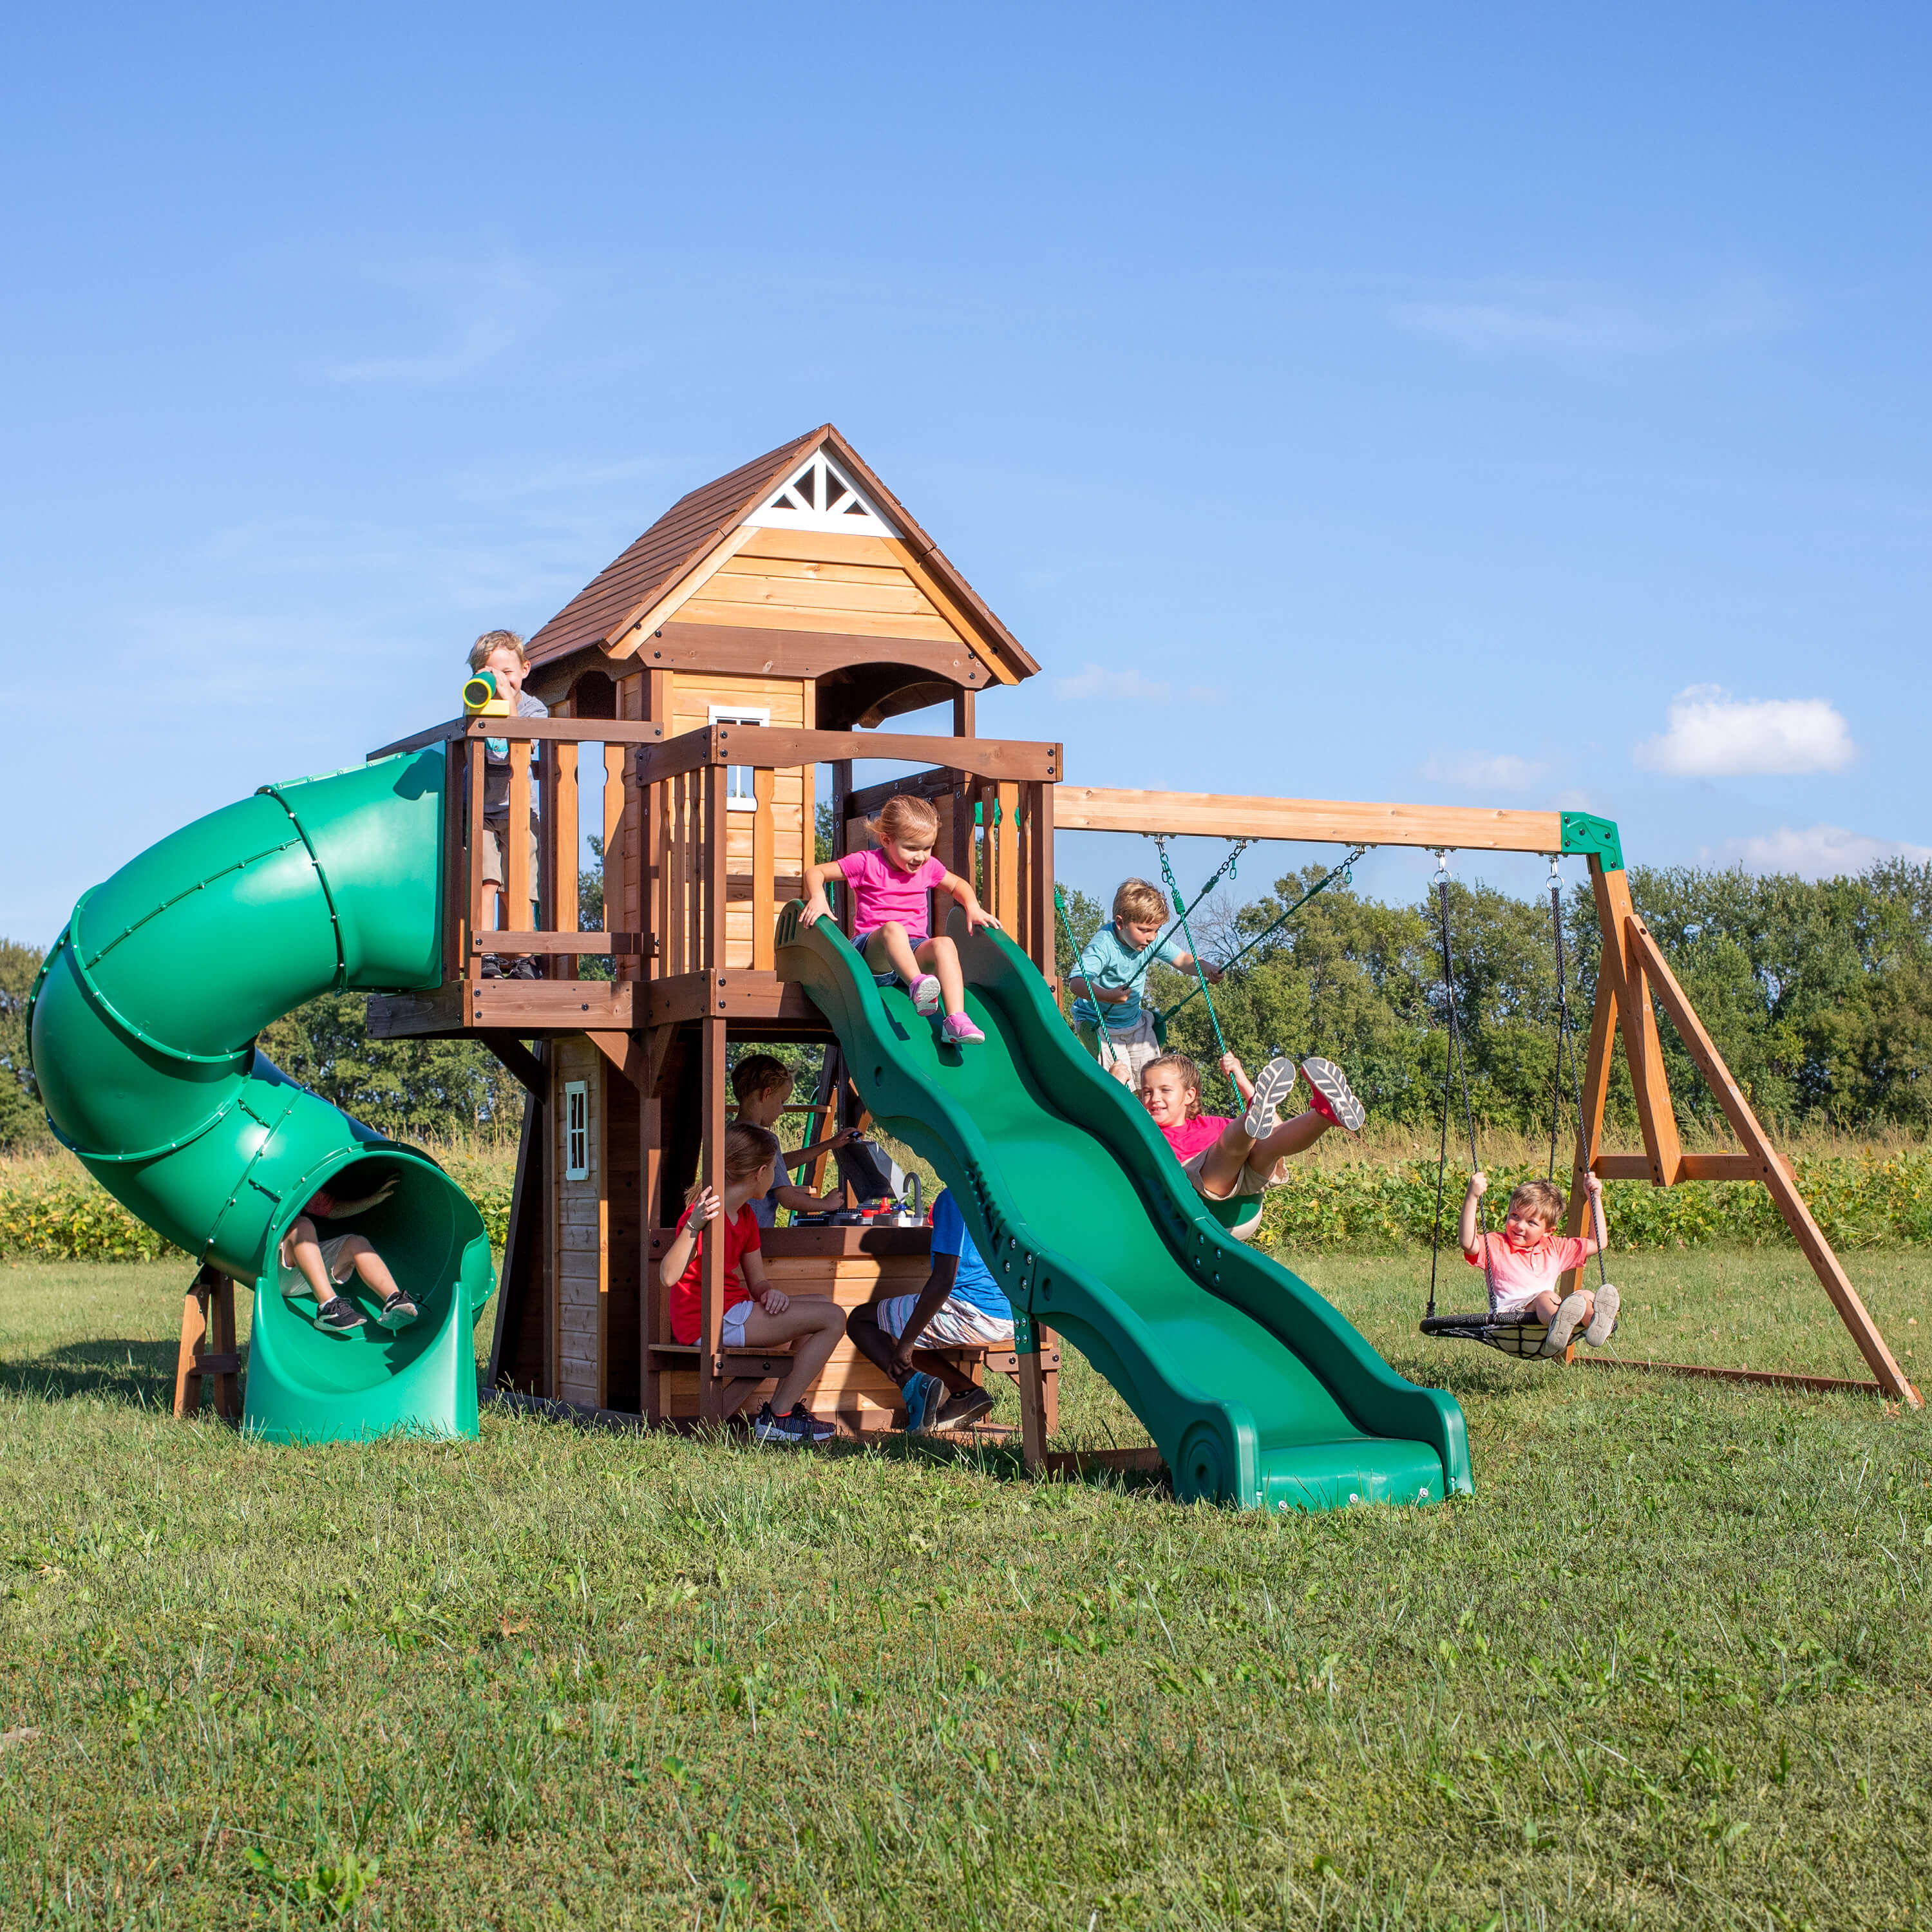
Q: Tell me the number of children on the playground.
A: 9